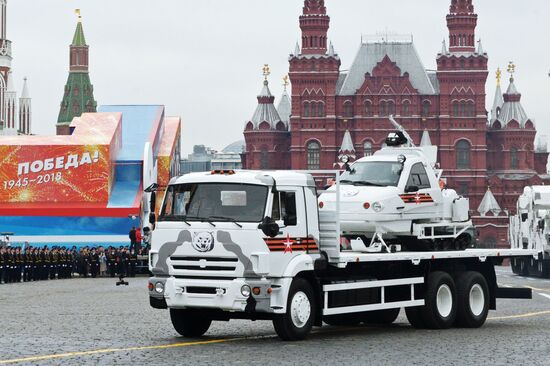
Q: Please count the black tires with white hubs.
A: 3